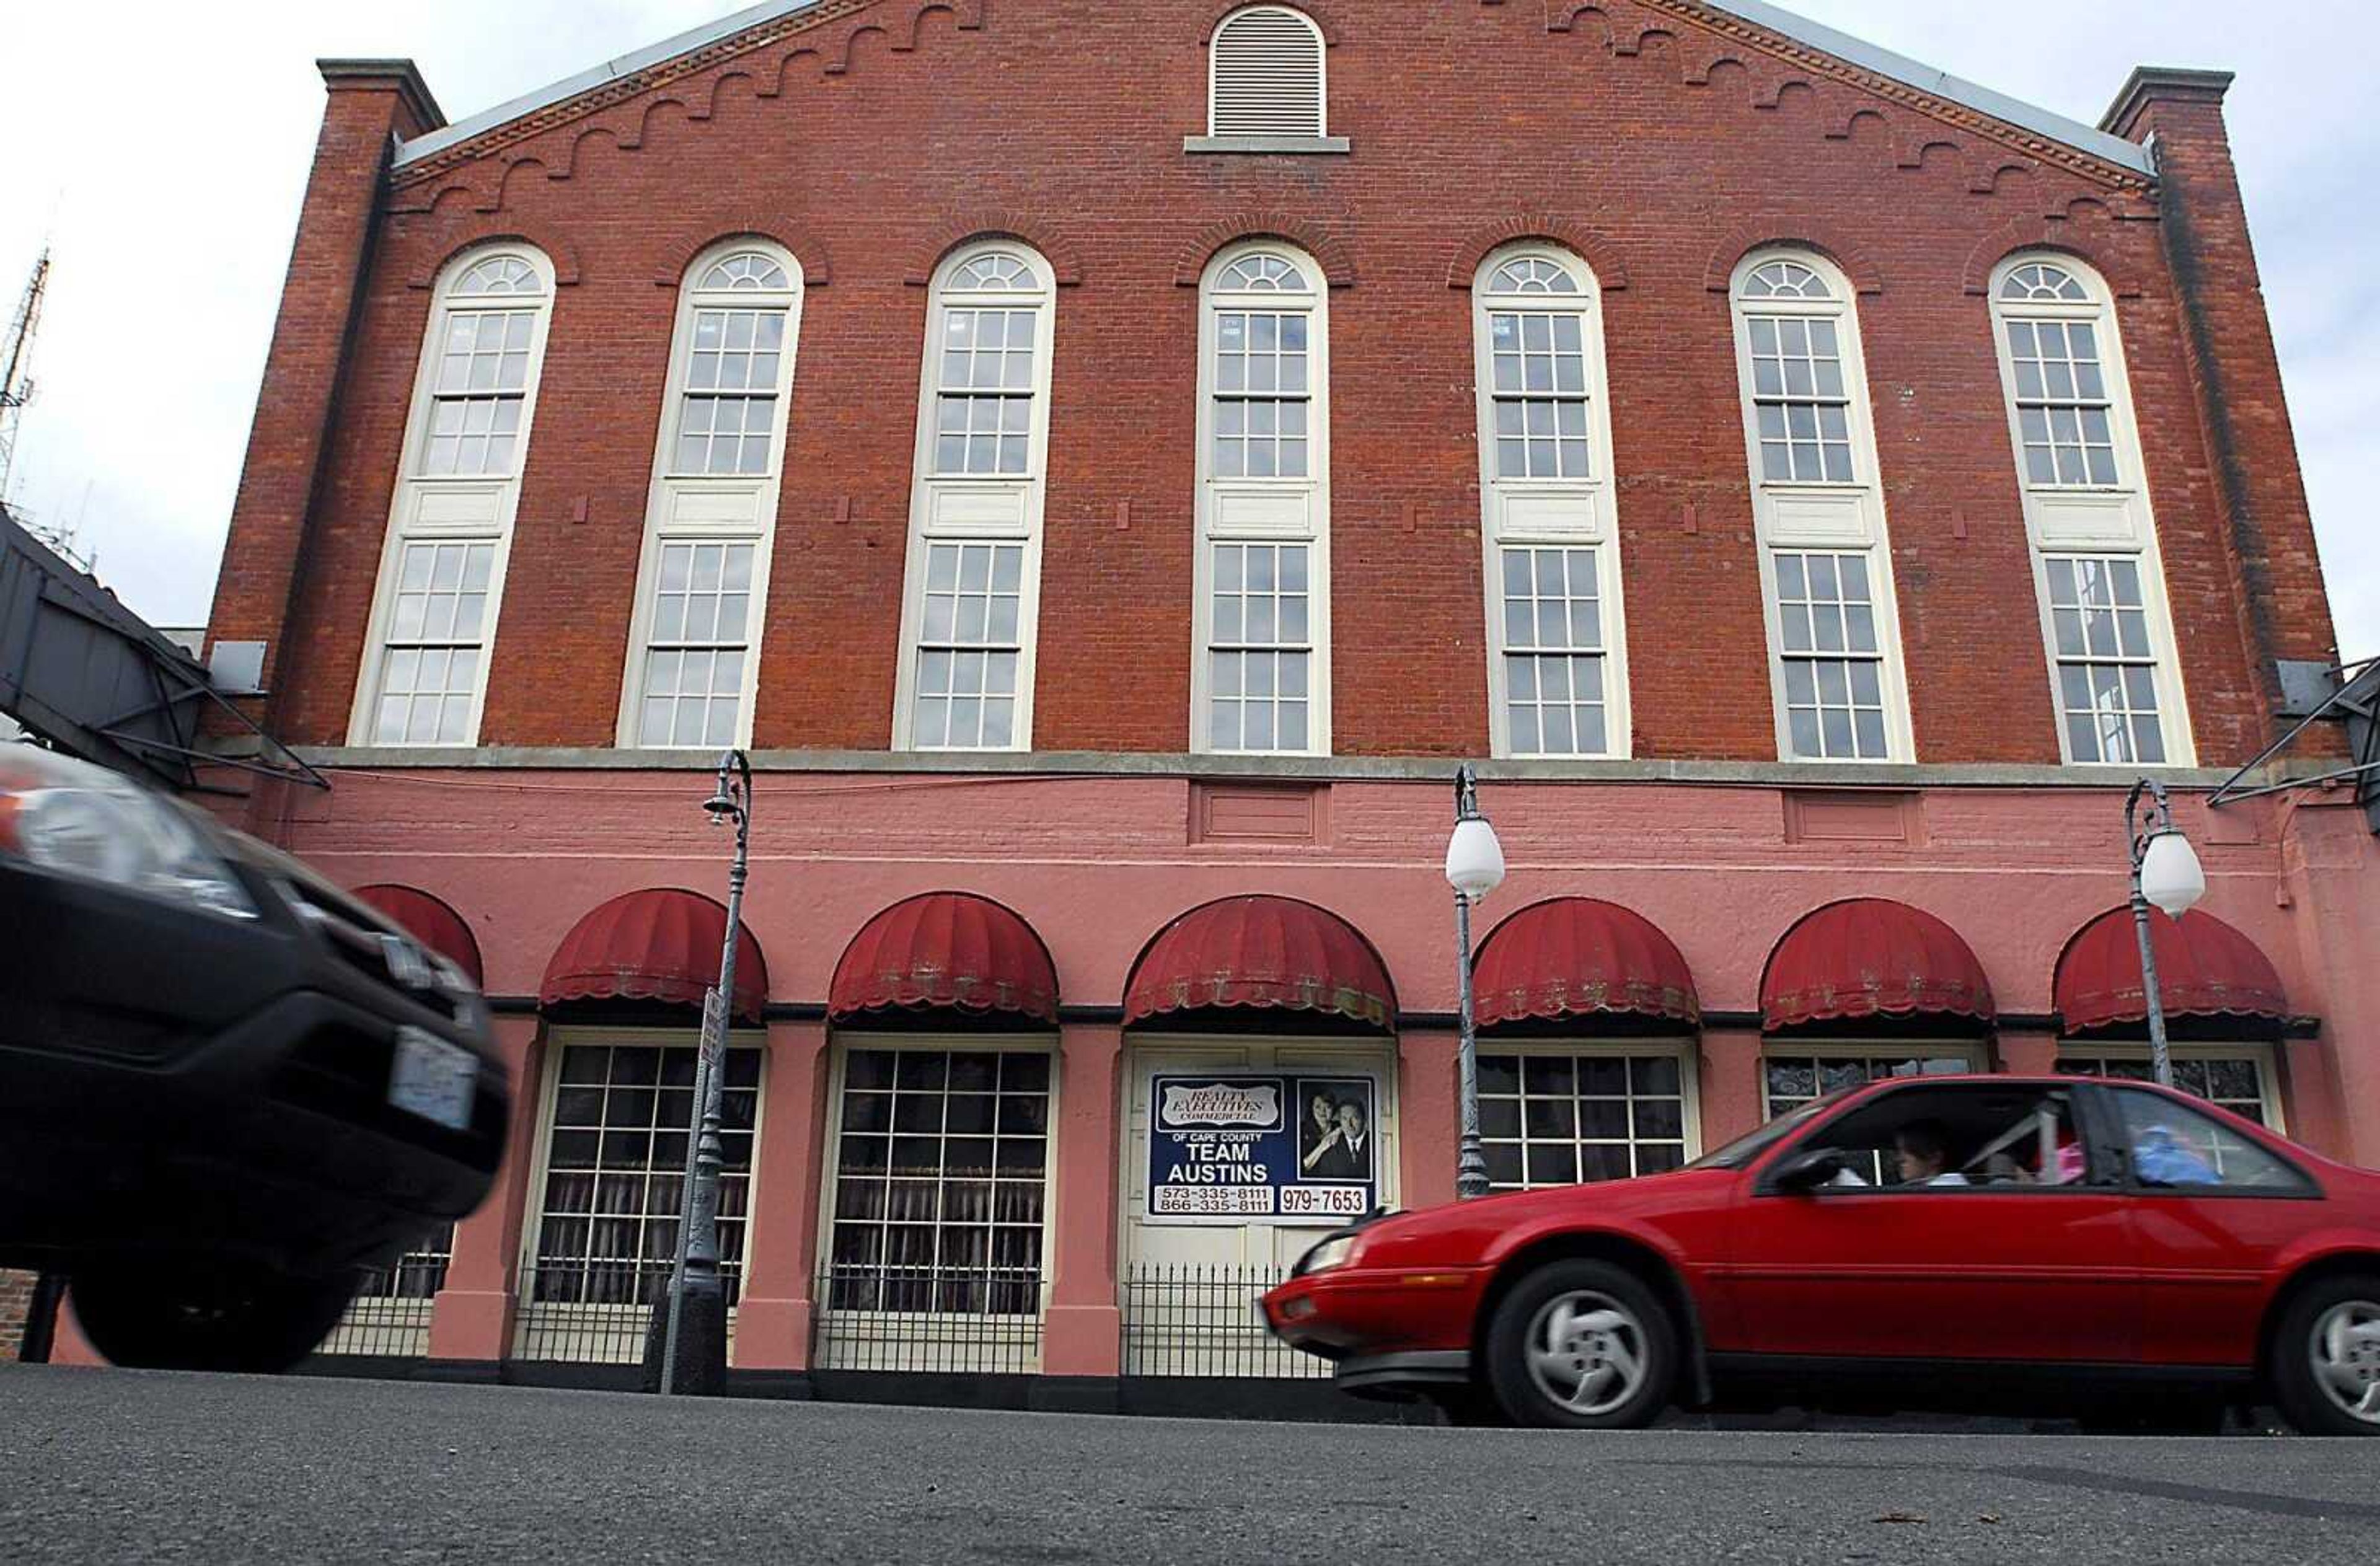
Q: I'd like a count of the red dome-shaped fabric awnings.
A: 7